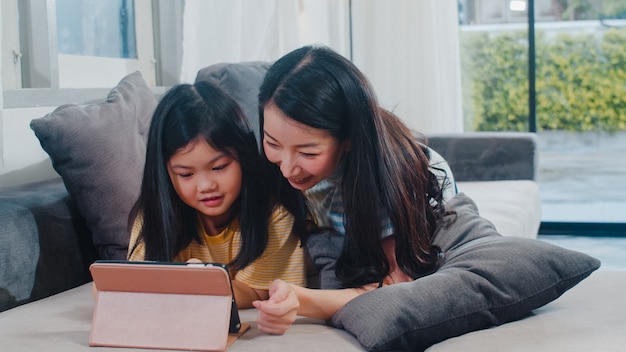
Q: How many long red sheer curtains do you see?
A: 0